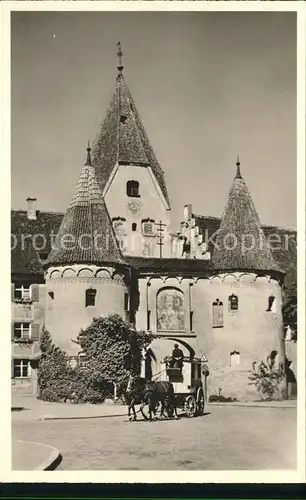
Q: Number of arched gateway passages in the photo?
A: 1